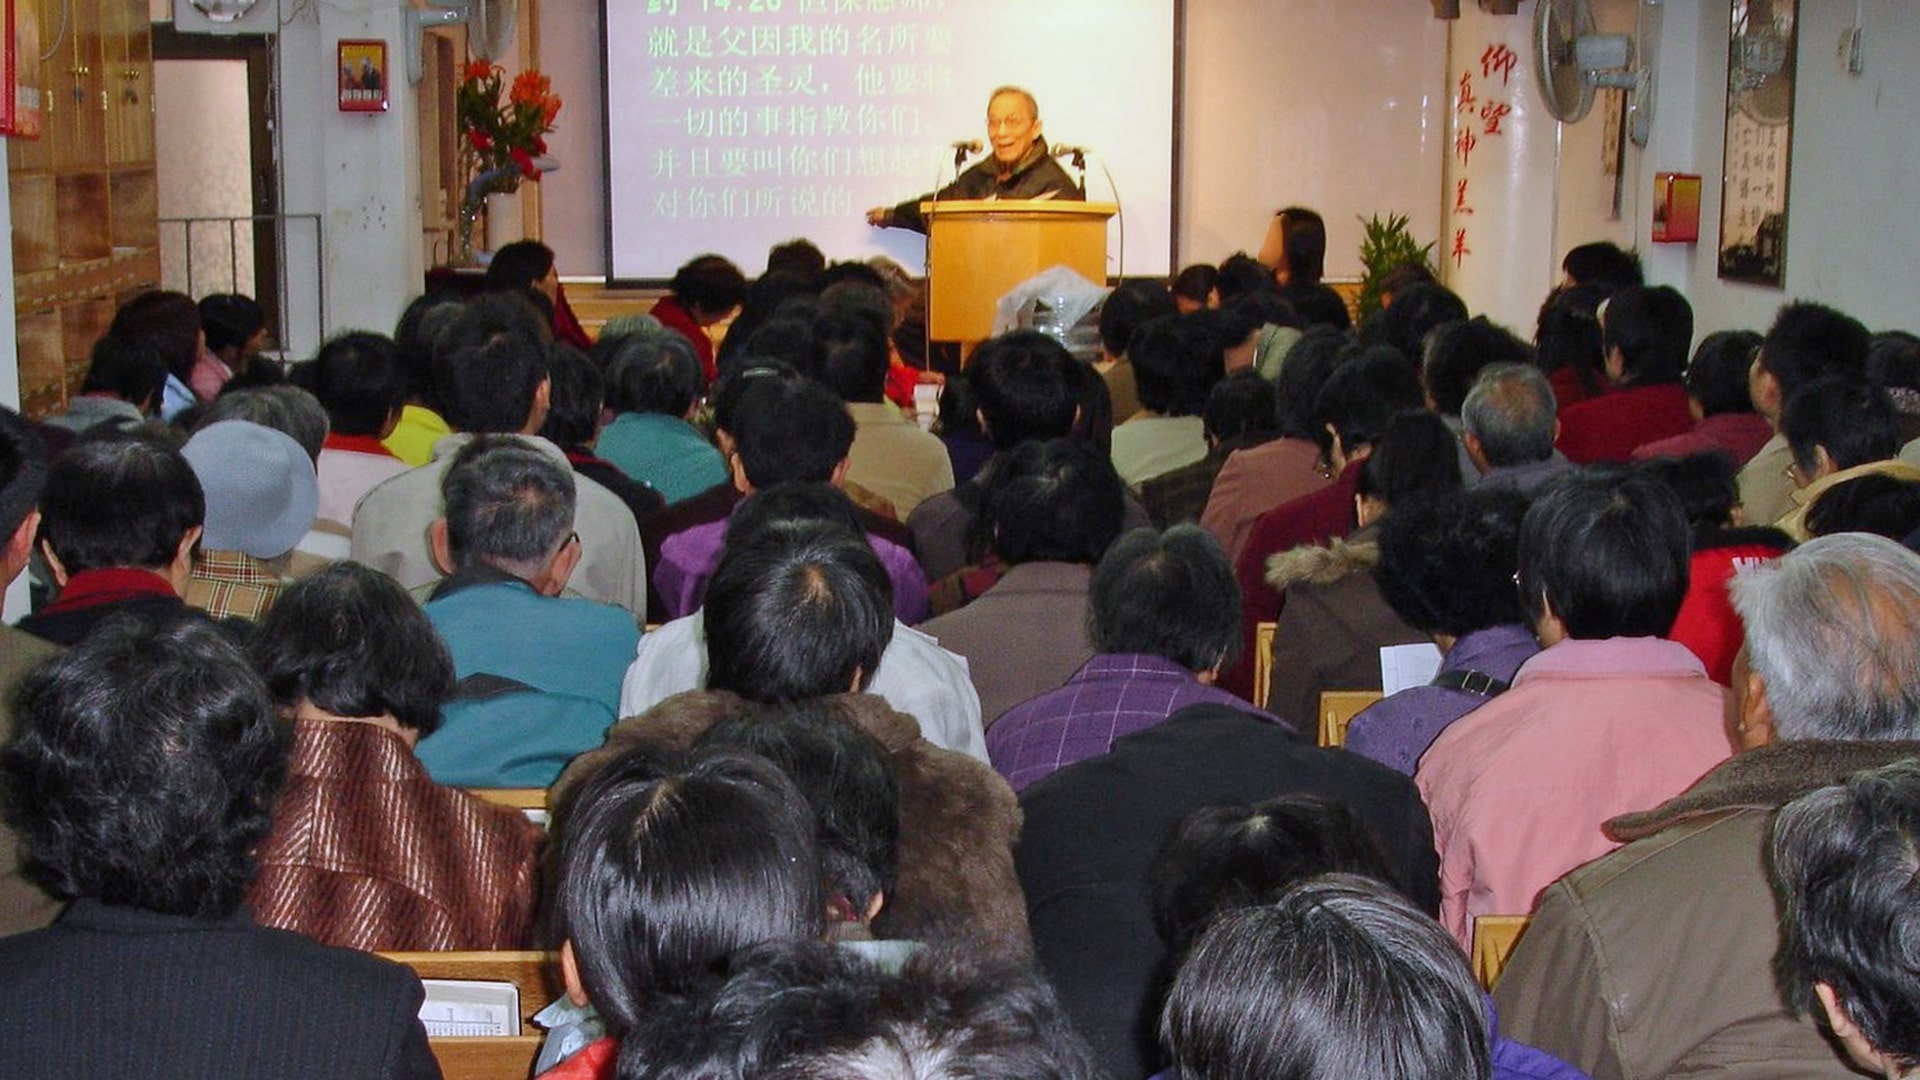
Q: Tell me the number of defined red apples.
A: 0